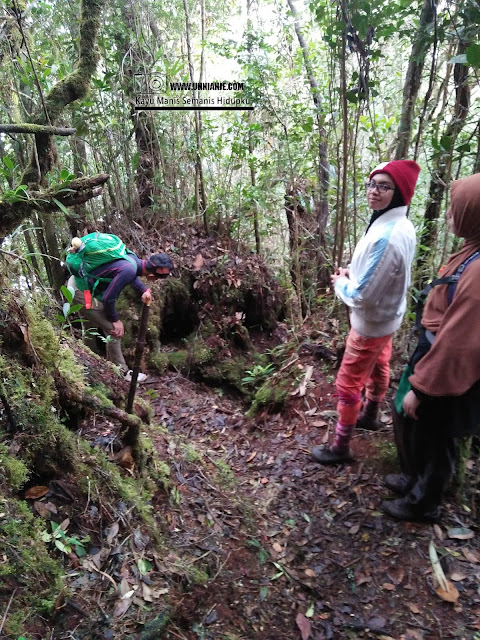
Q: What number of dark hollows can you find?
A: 2